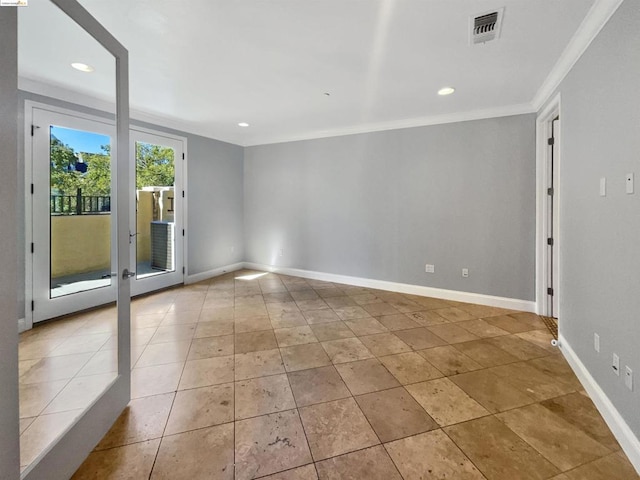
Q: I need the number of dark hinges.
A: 12